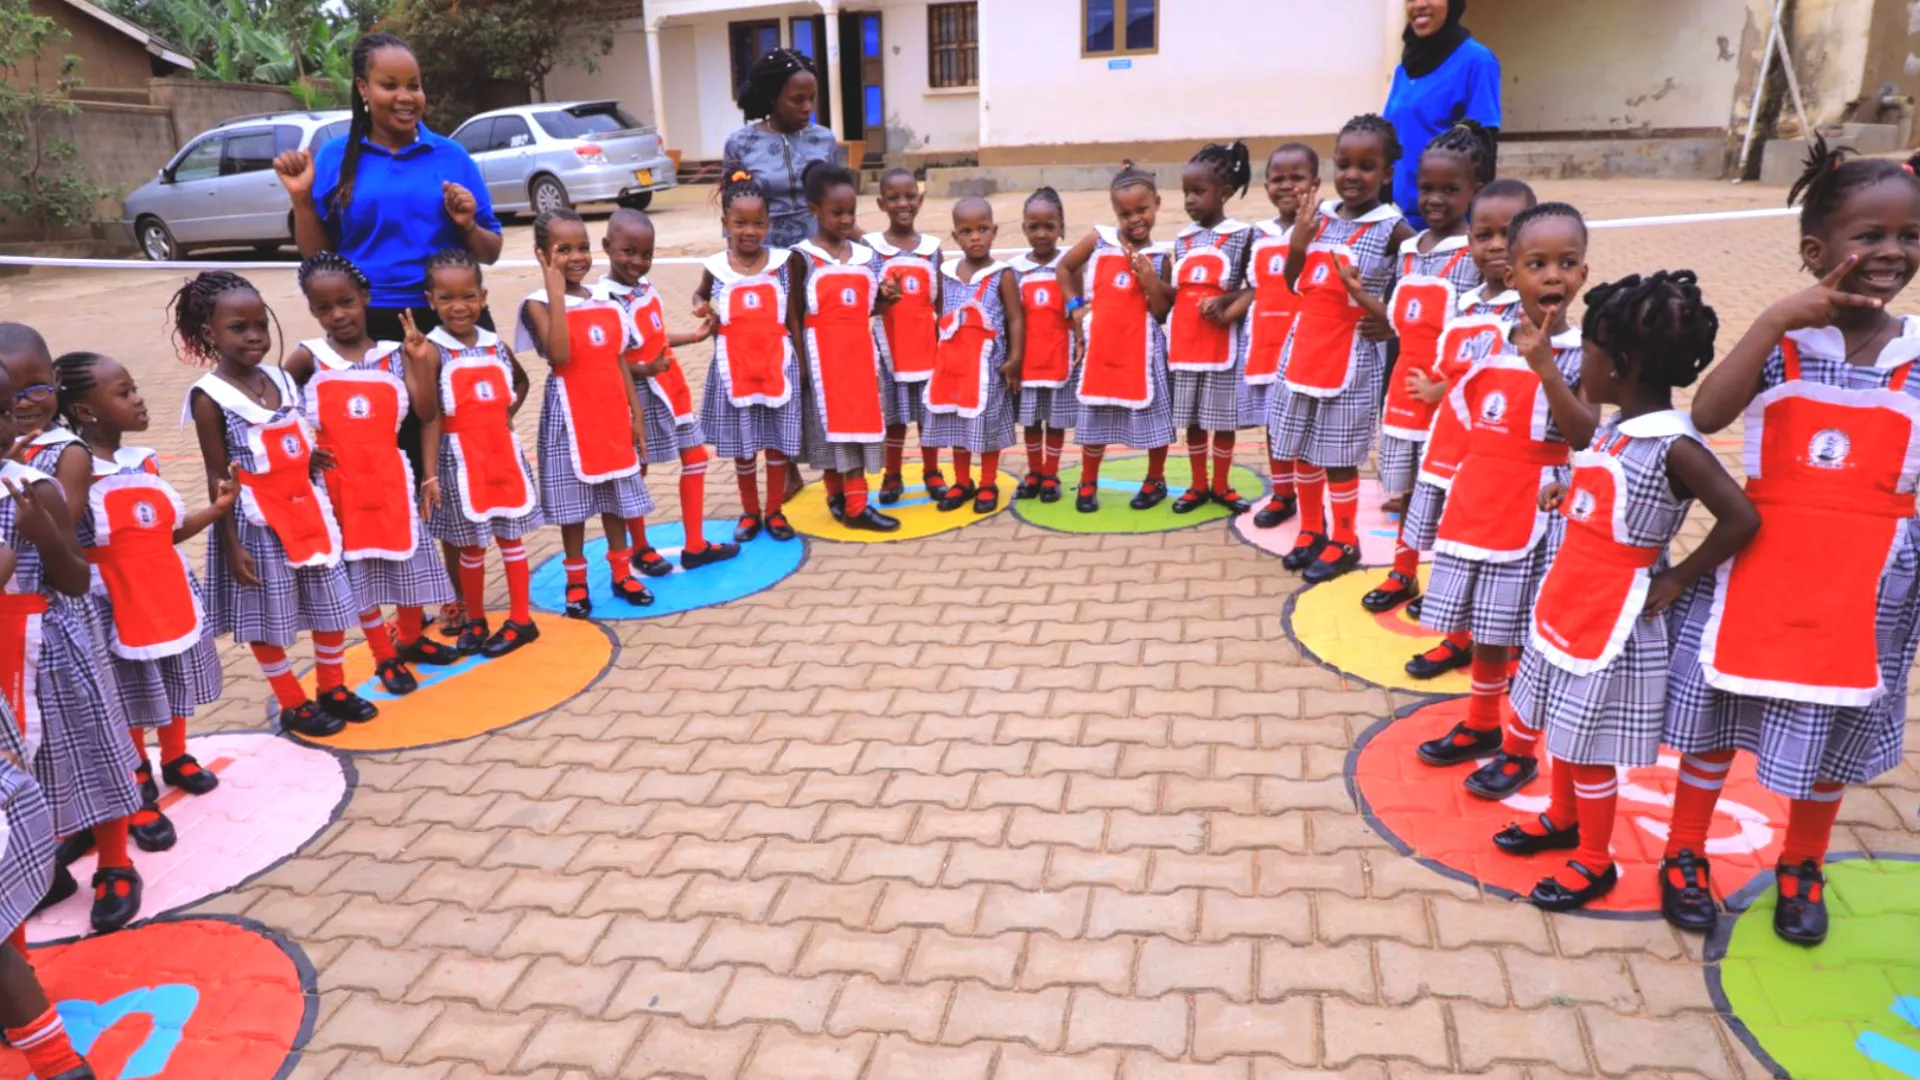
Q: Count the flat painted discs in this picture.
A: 10